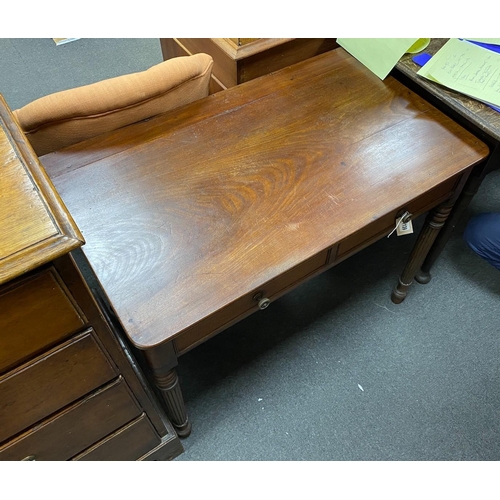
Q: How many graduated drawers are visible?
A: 4